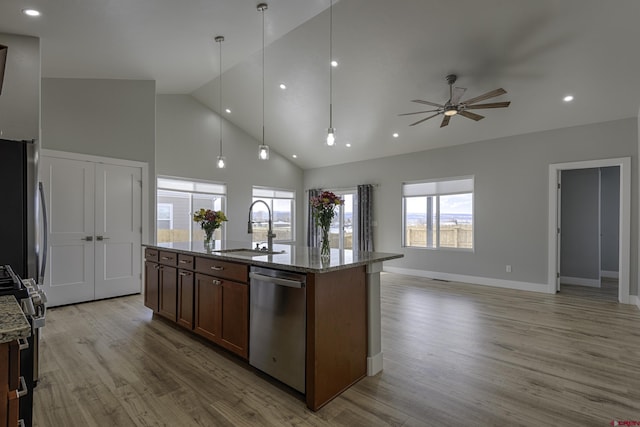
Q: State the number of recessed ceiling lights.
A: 8